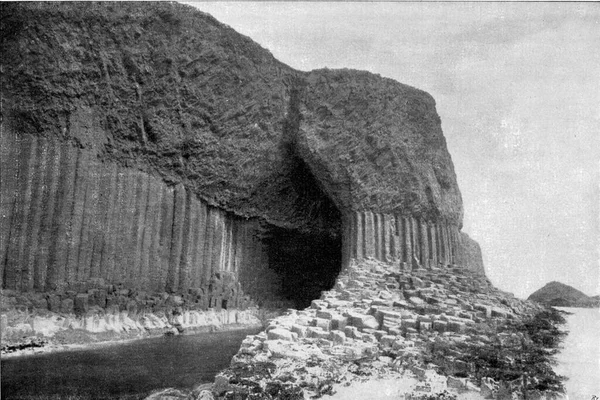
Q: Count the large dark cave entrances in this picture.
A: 1